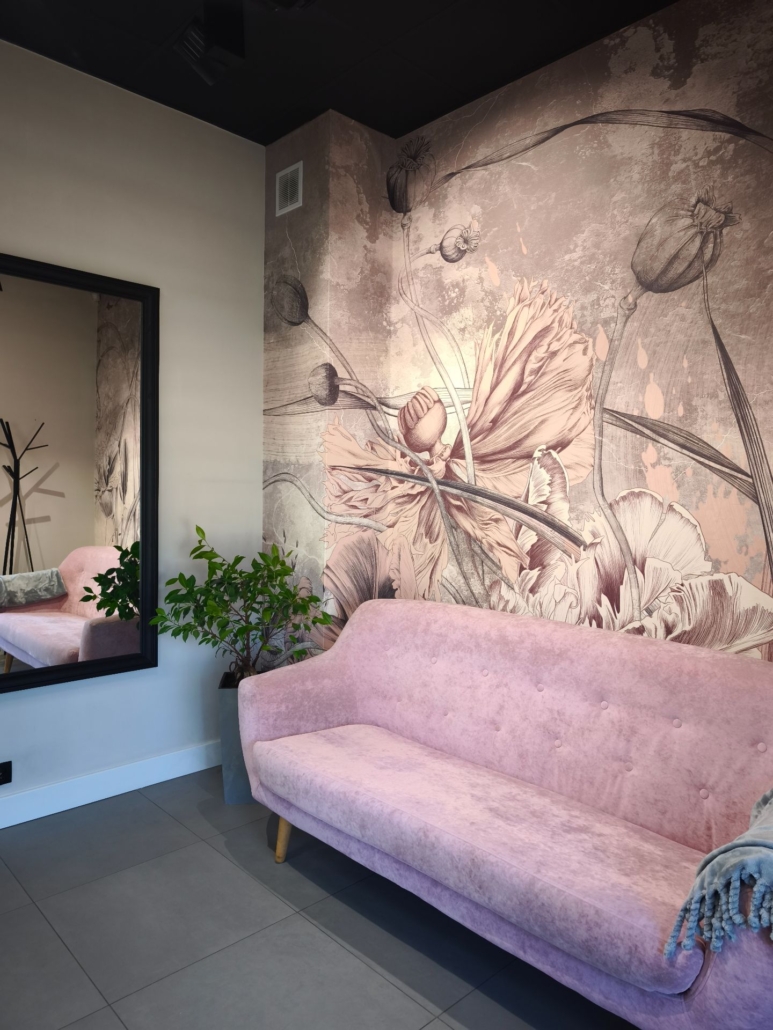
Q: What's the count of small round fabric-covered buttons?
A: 13